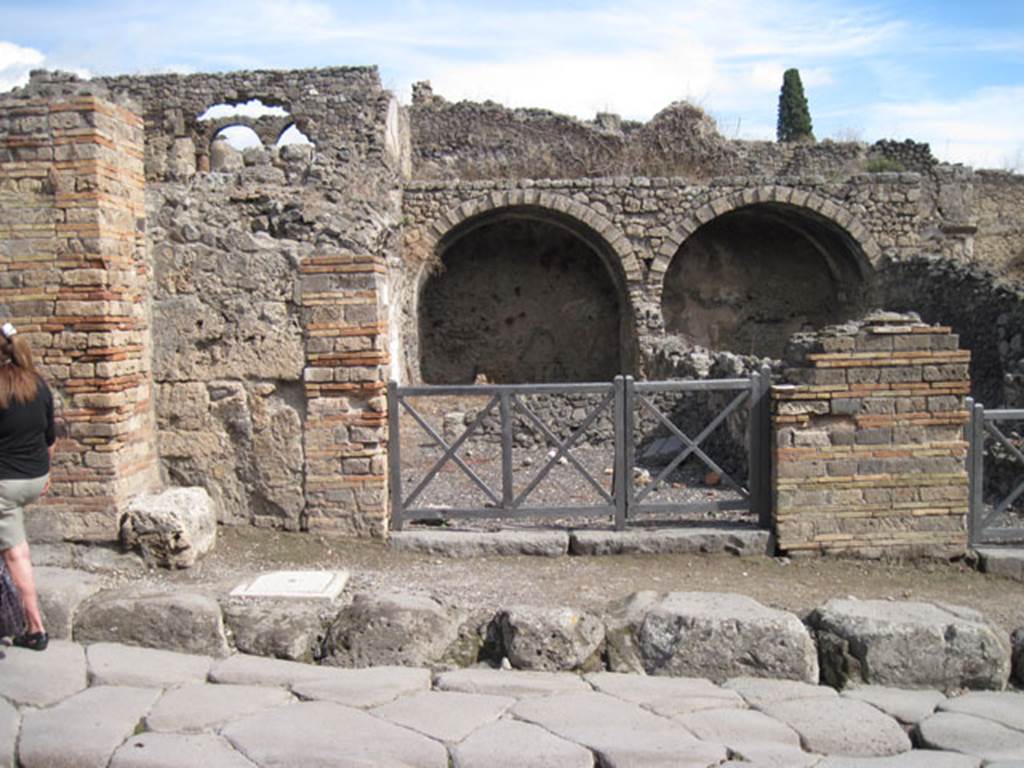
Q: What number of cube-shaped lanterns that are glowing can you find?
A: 0